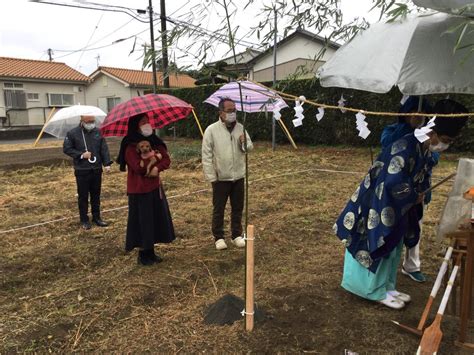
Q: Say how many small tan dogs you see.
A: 1